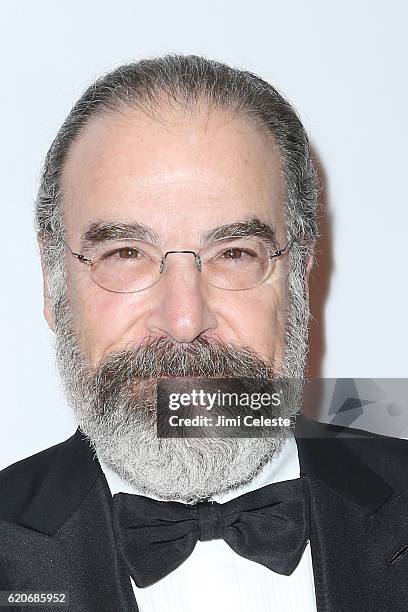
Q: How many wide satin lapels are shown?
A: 2